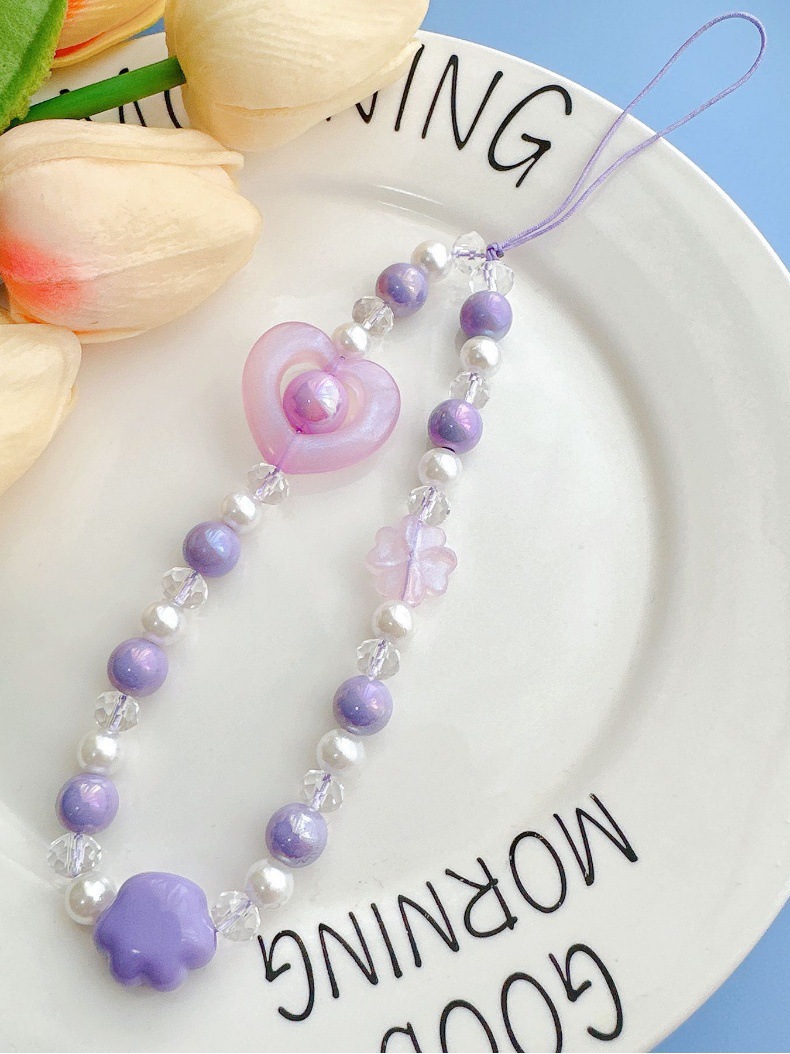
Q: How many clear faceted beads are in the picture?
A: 12